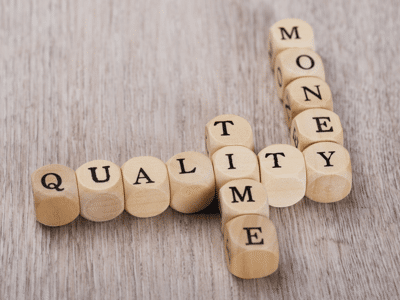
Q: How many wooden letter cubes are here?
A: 14